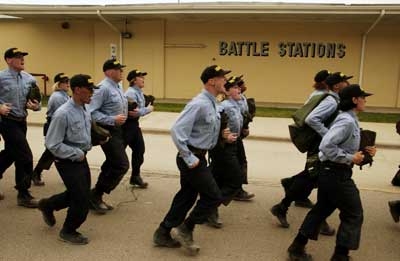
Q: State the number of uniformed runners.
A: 11